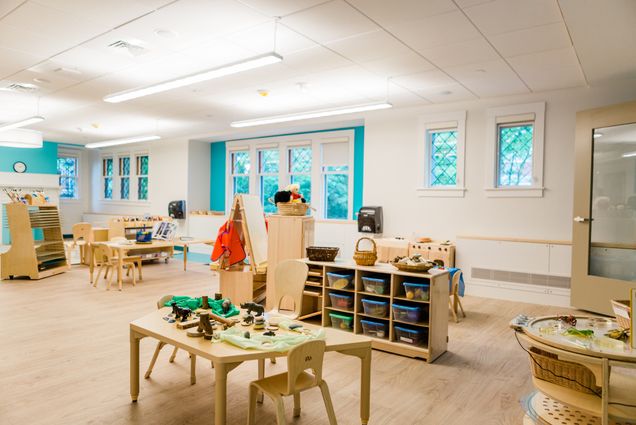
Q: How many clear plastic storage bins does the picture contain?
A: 9